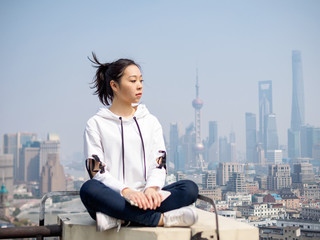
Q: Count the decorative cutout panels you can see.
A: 2